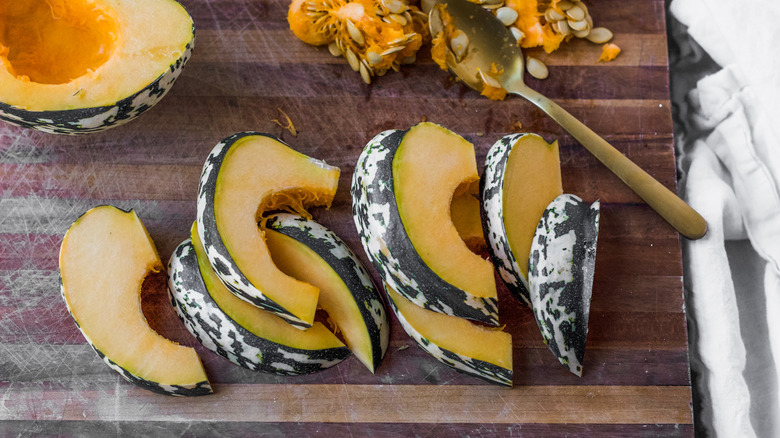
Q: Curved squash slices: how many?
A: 8